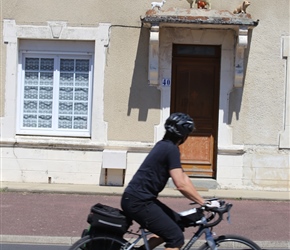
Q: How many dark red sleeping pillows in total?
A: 0